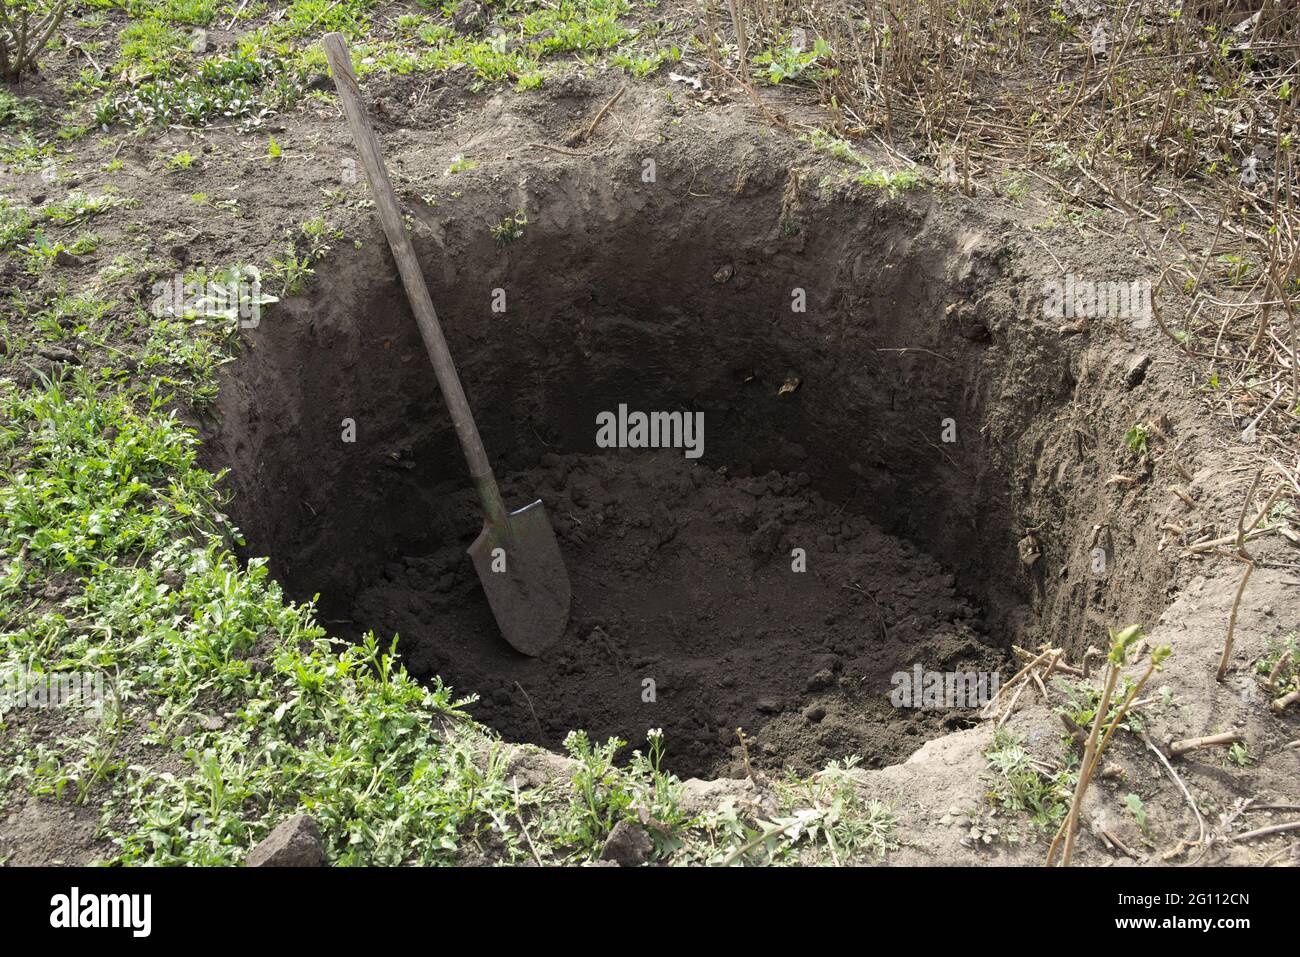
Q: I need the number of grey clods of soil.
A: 2